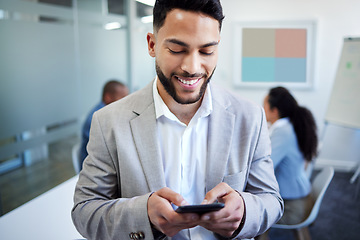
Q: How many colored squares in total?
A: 4